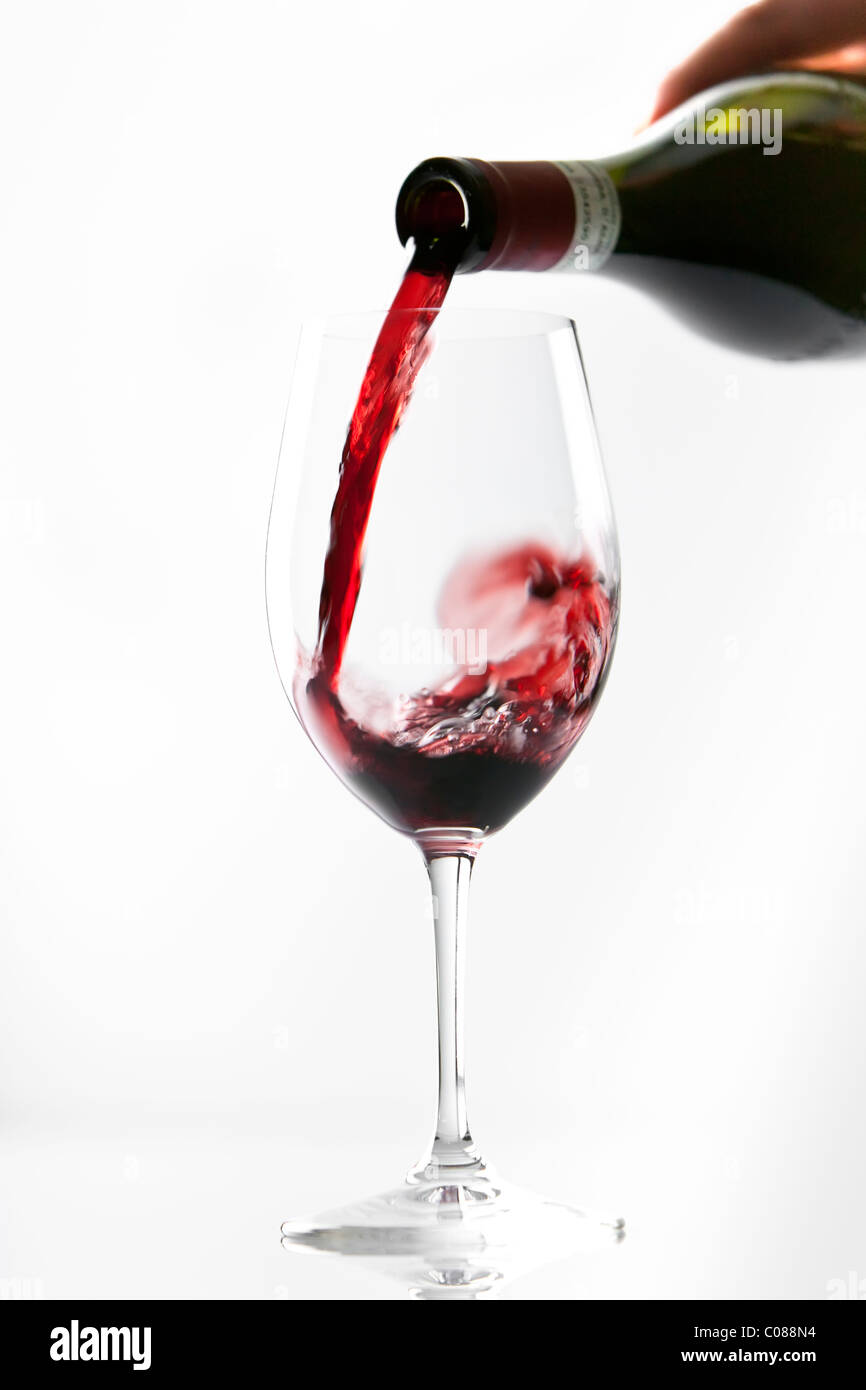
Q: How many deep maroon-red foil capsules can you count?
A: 1